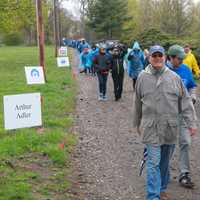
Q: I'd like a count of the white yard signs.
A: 4